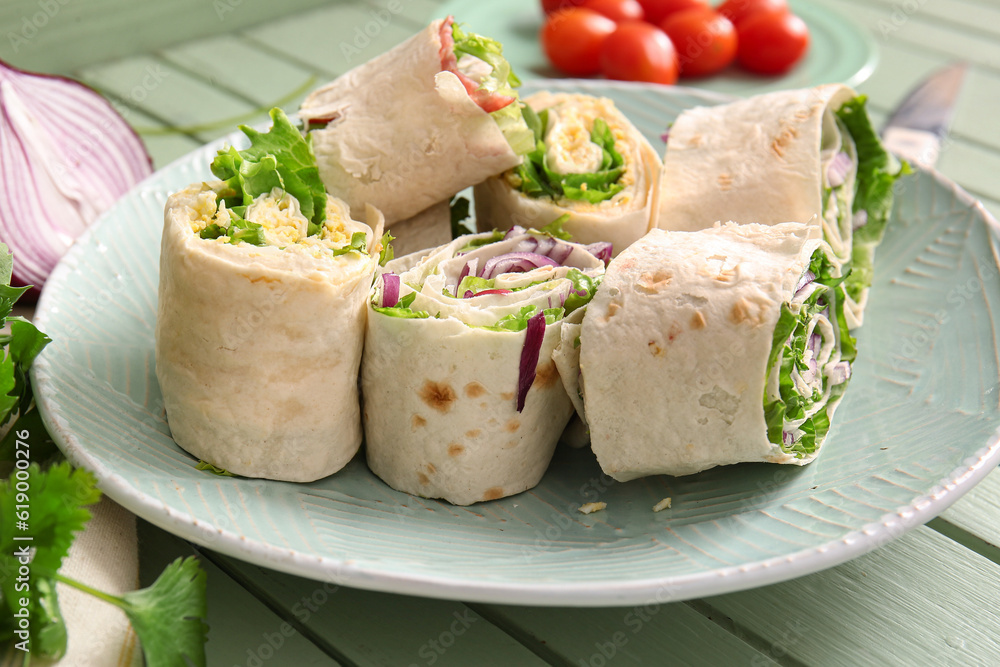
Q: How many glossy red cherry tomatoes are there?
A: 8